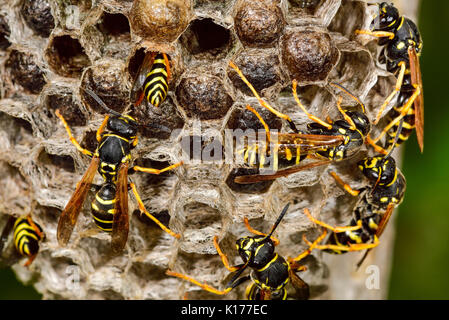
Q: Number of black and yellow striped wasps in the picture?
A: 7